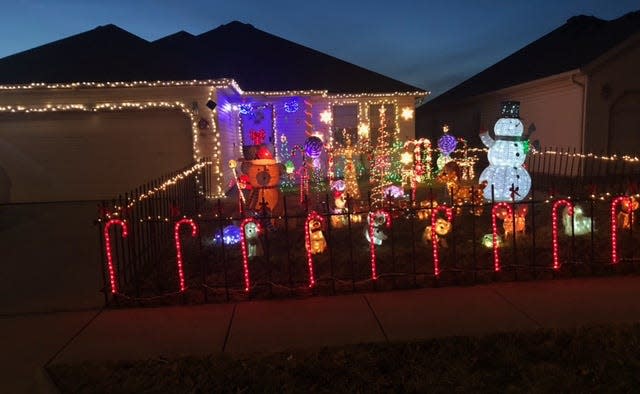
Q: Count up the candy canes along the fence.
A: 9